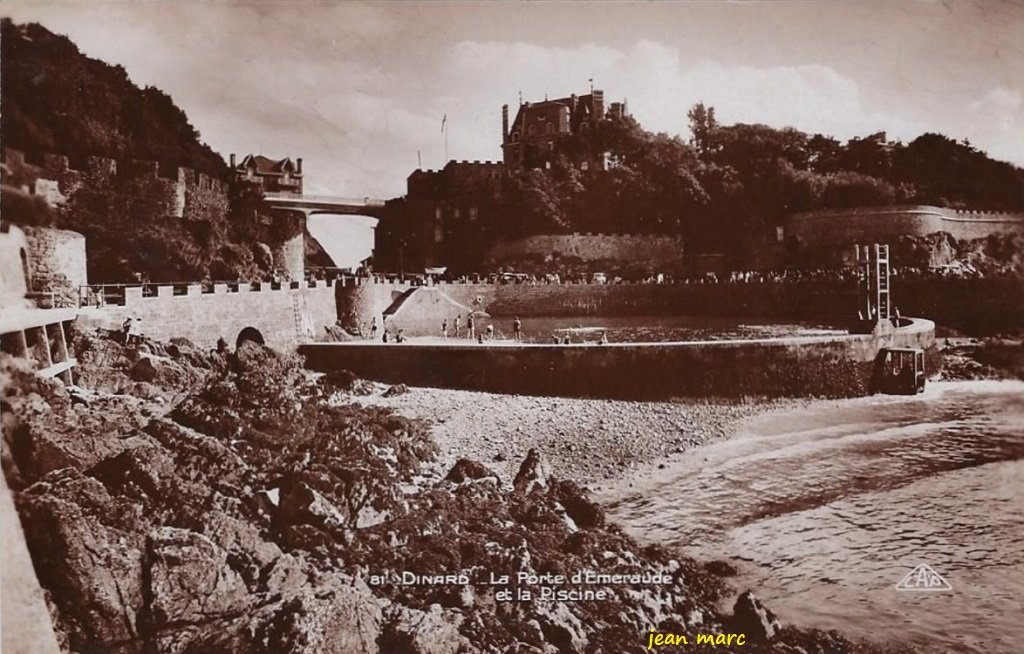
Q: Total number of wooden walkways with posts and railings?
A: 1